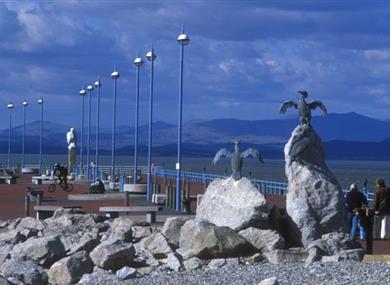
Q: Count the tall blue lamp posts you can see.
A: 10